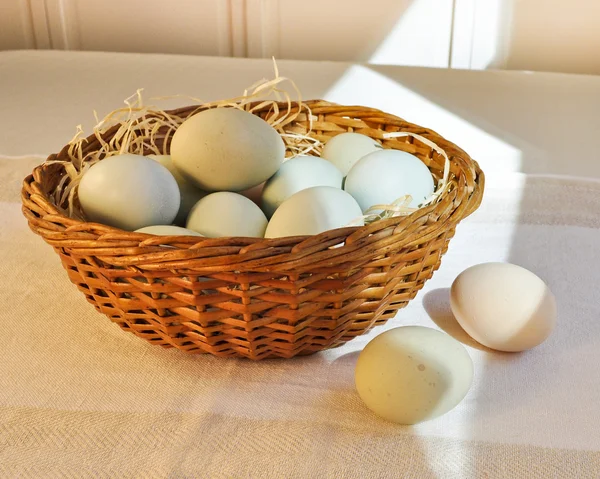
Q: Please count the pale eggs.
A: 11